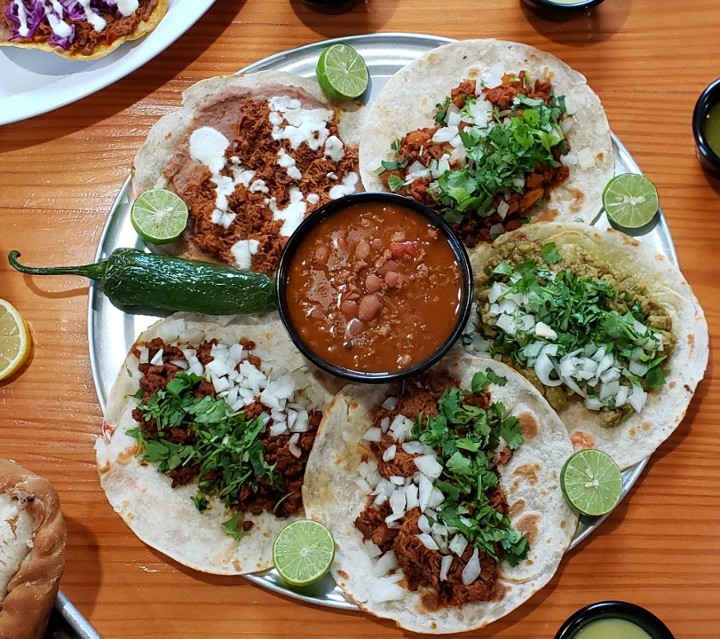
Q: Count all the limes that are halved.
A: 5